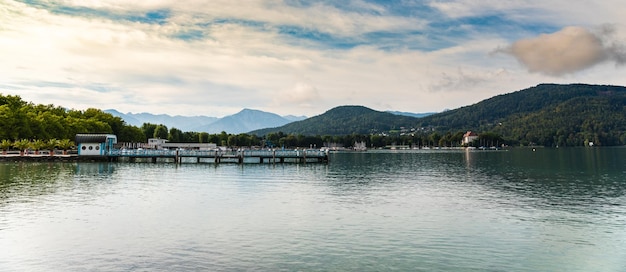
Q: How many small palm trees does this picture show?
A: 5